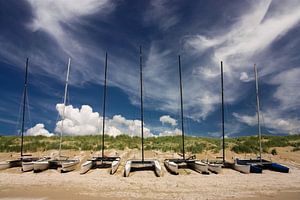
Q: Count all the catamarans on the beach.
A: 7